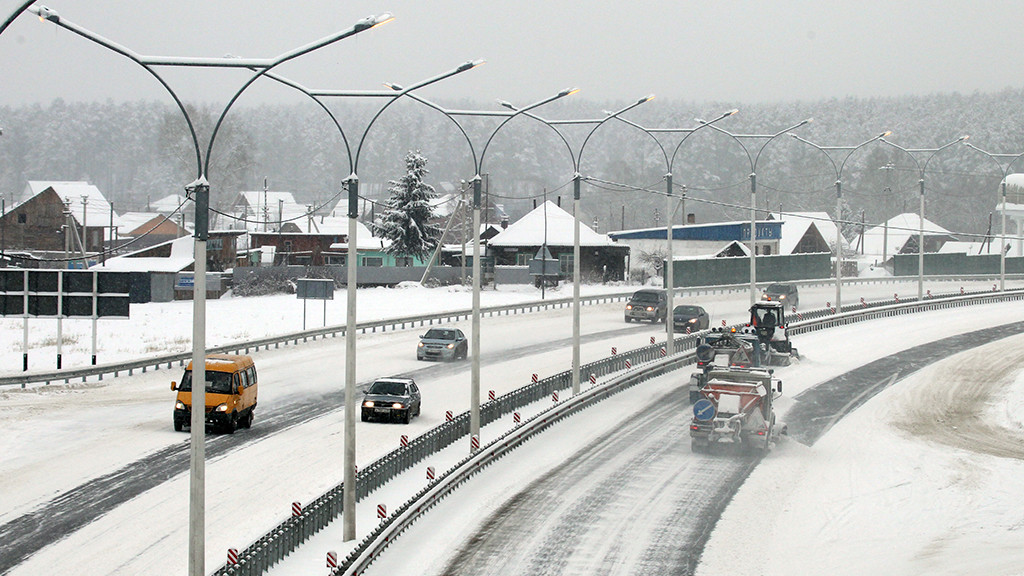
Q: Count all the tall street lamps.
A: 9